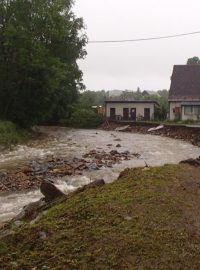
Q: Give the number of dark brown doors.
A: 4